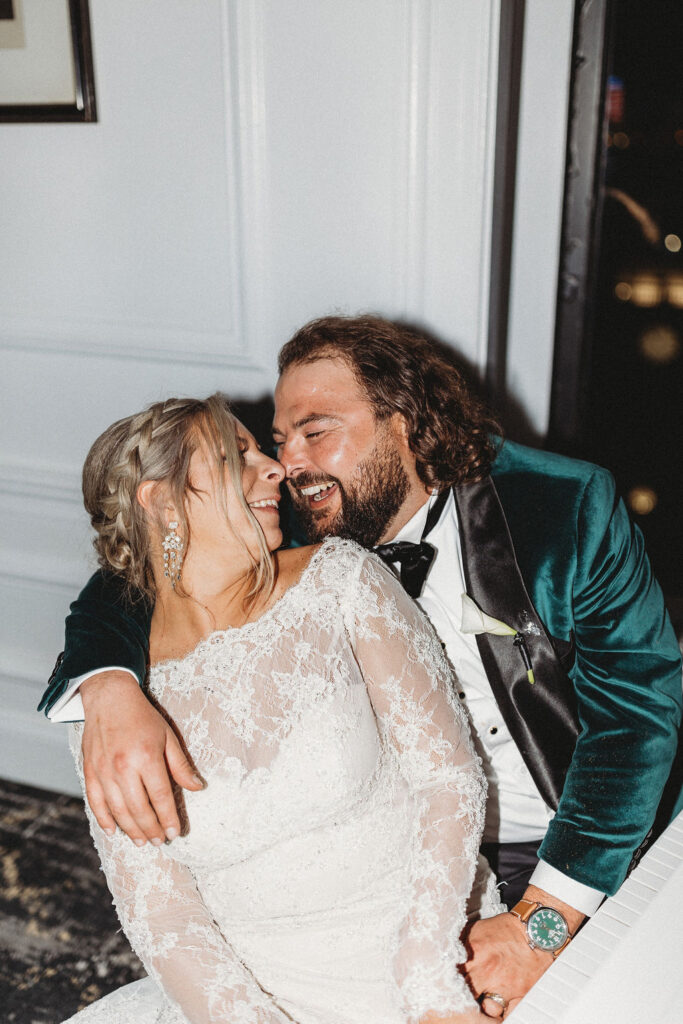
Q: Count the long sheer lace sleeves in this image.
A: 2